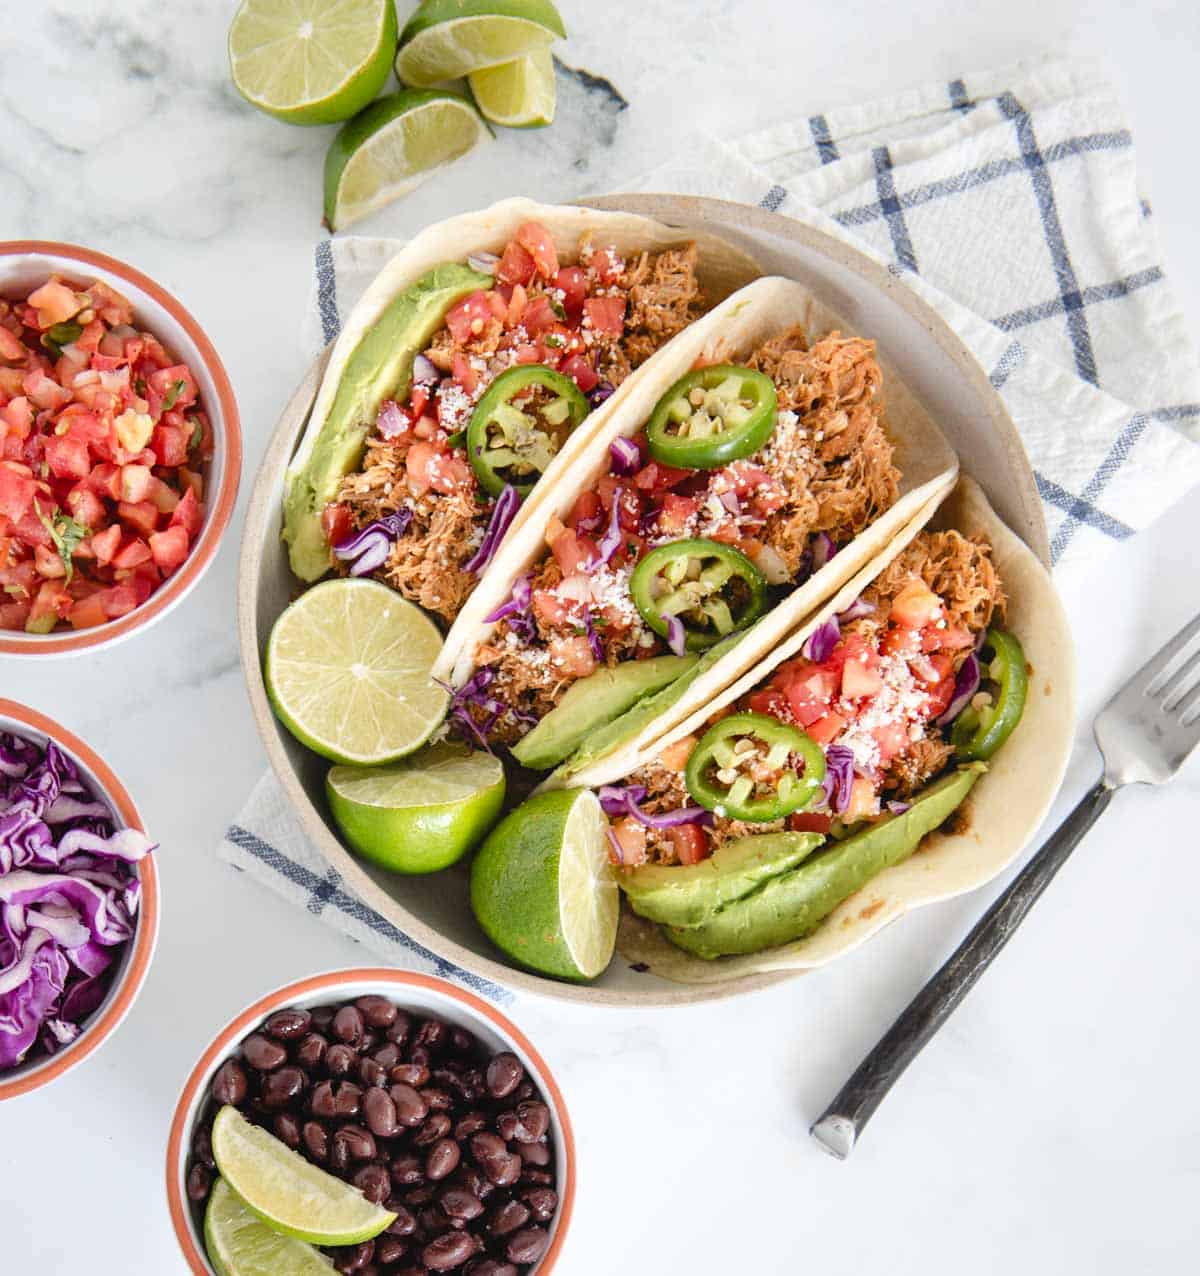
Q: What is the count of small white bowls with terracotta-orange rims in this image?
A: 3